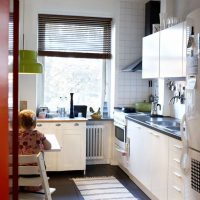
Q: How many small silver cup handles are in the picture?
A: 3